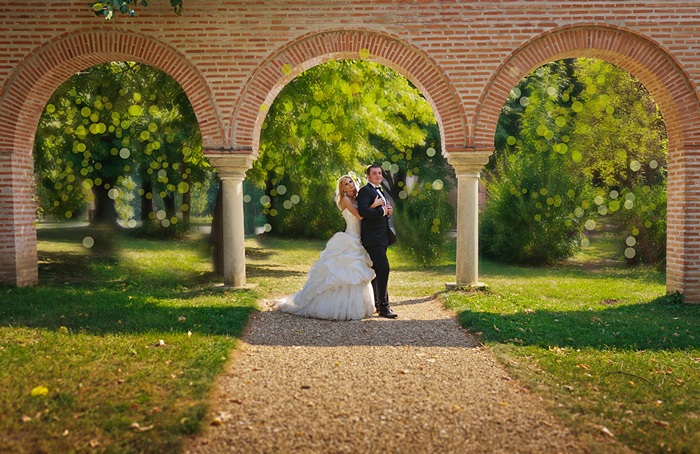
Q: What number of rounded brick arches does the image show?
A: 3